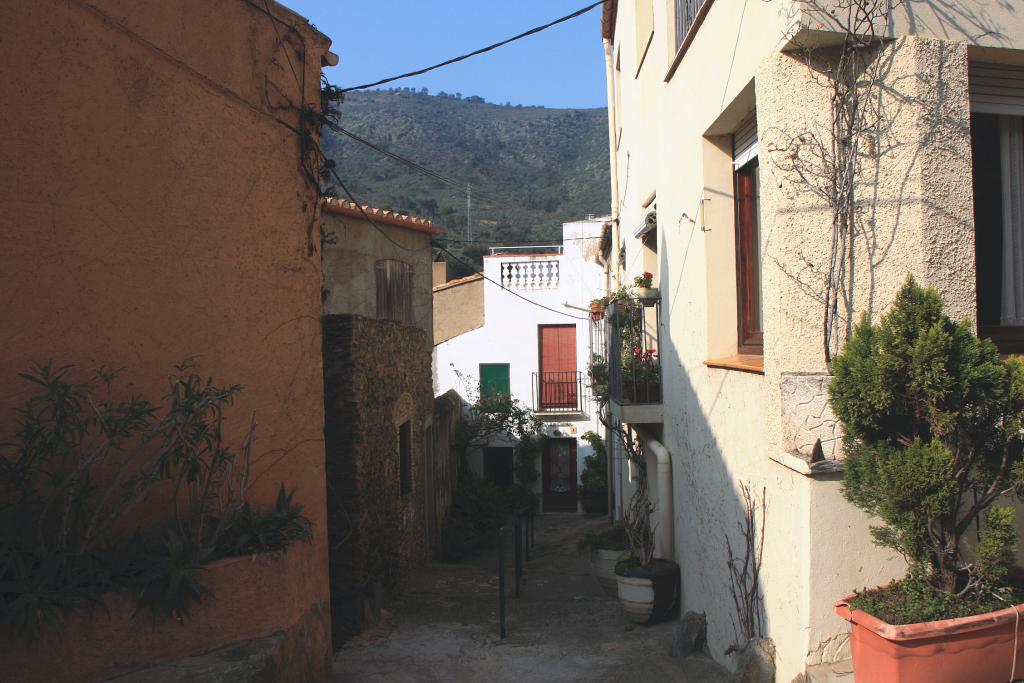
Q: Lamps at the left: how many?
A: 0